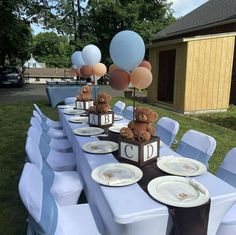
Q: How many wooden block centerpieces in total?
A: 3